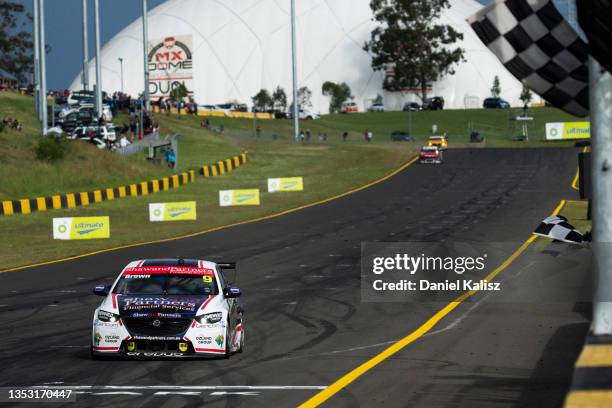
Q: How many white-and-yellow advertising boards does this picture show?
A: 5